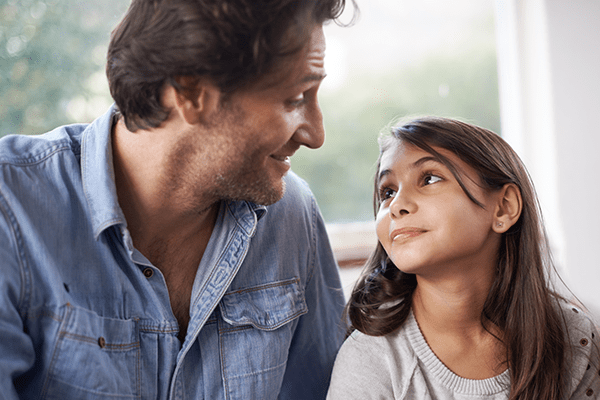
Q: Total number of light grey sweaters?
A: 1